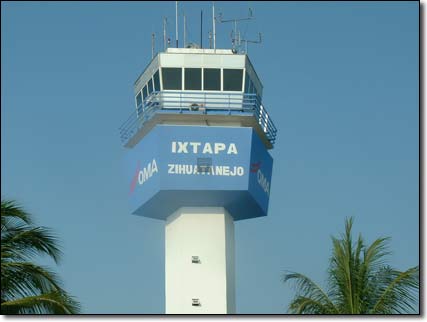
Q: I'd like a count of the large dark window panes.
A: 4